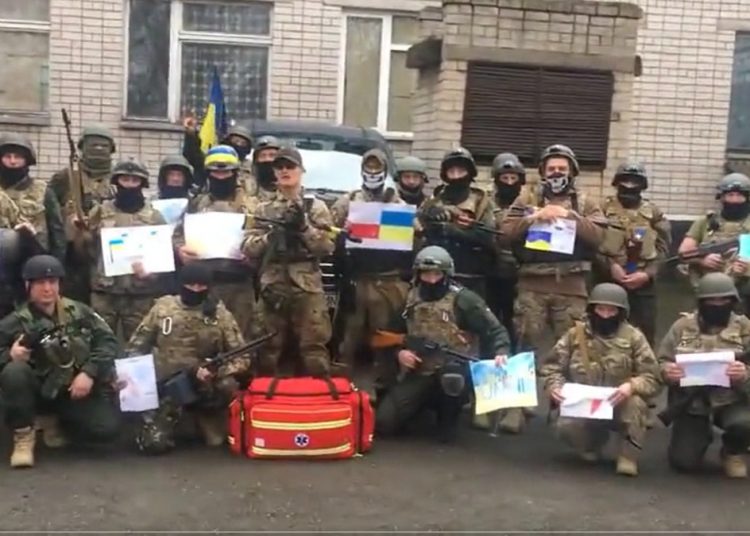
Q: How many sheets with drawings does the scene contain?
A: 10